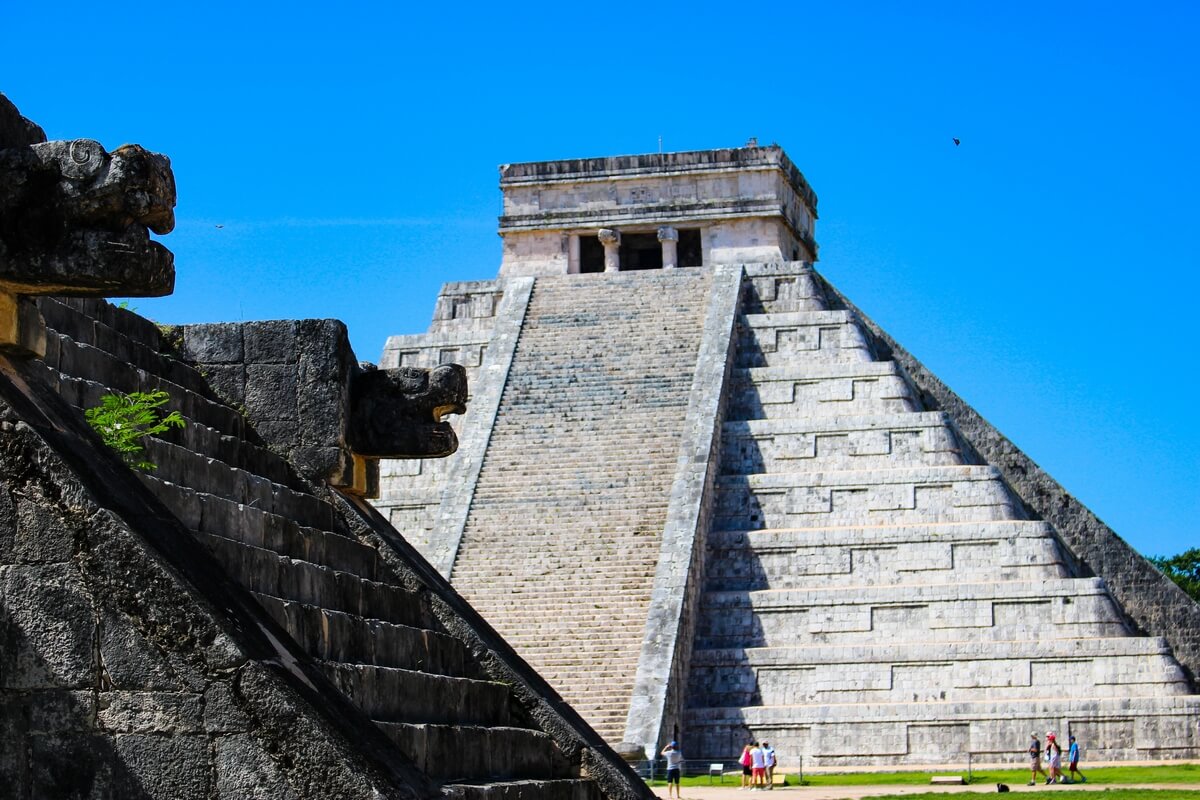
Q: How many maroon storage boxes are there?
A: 0